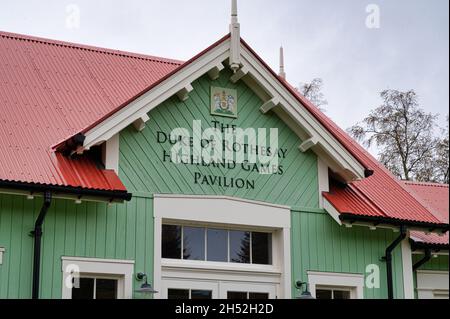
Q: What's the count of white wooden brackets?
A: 6